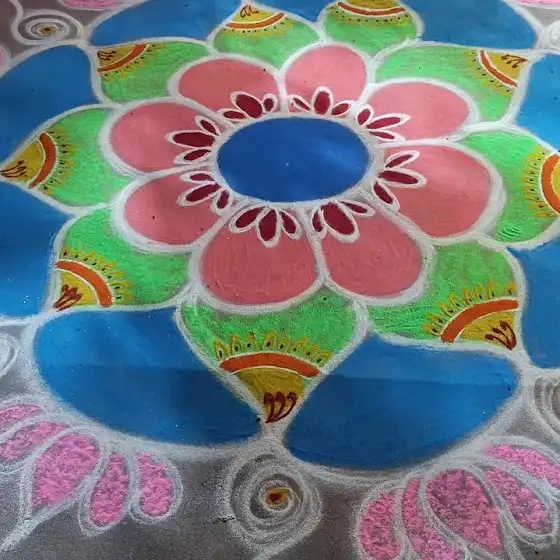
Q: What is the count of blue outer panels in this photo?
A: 9